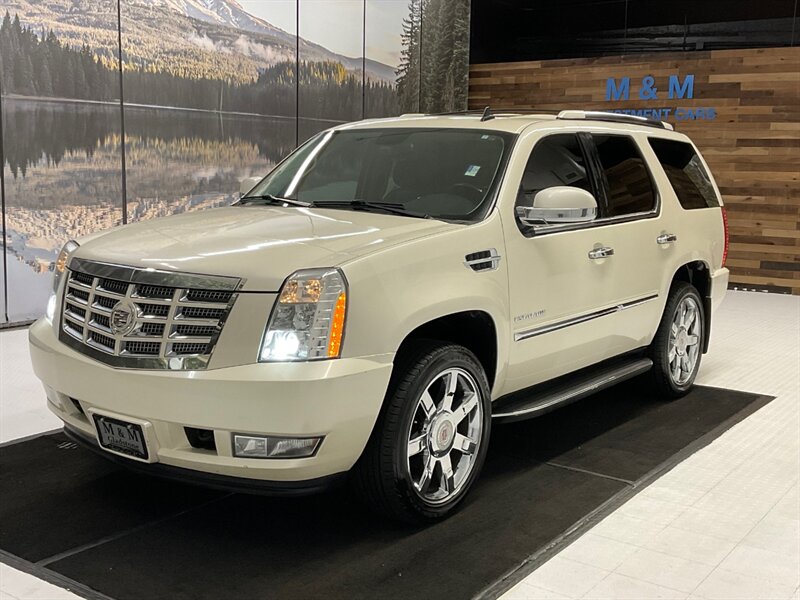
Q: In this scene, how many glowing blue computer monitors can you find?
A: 0